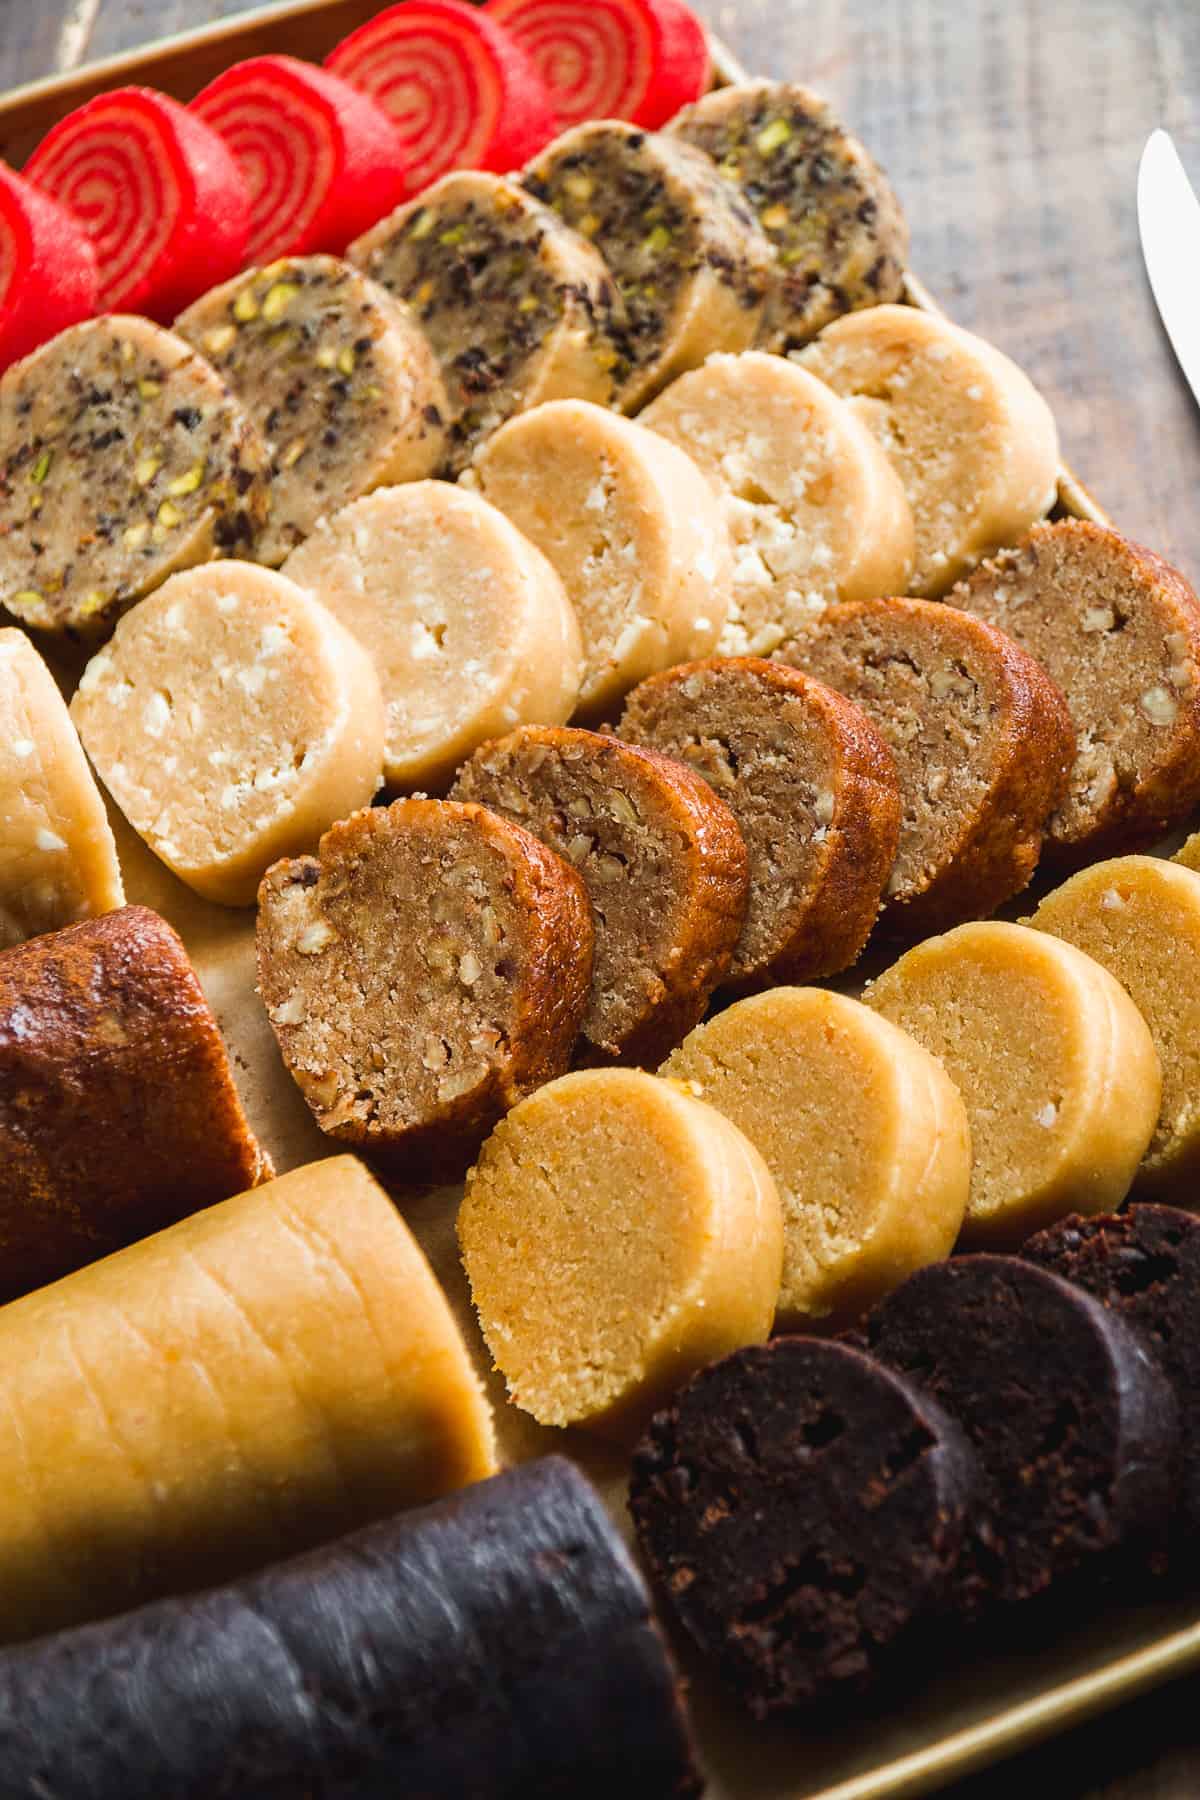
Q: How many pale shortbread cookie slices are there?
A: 5